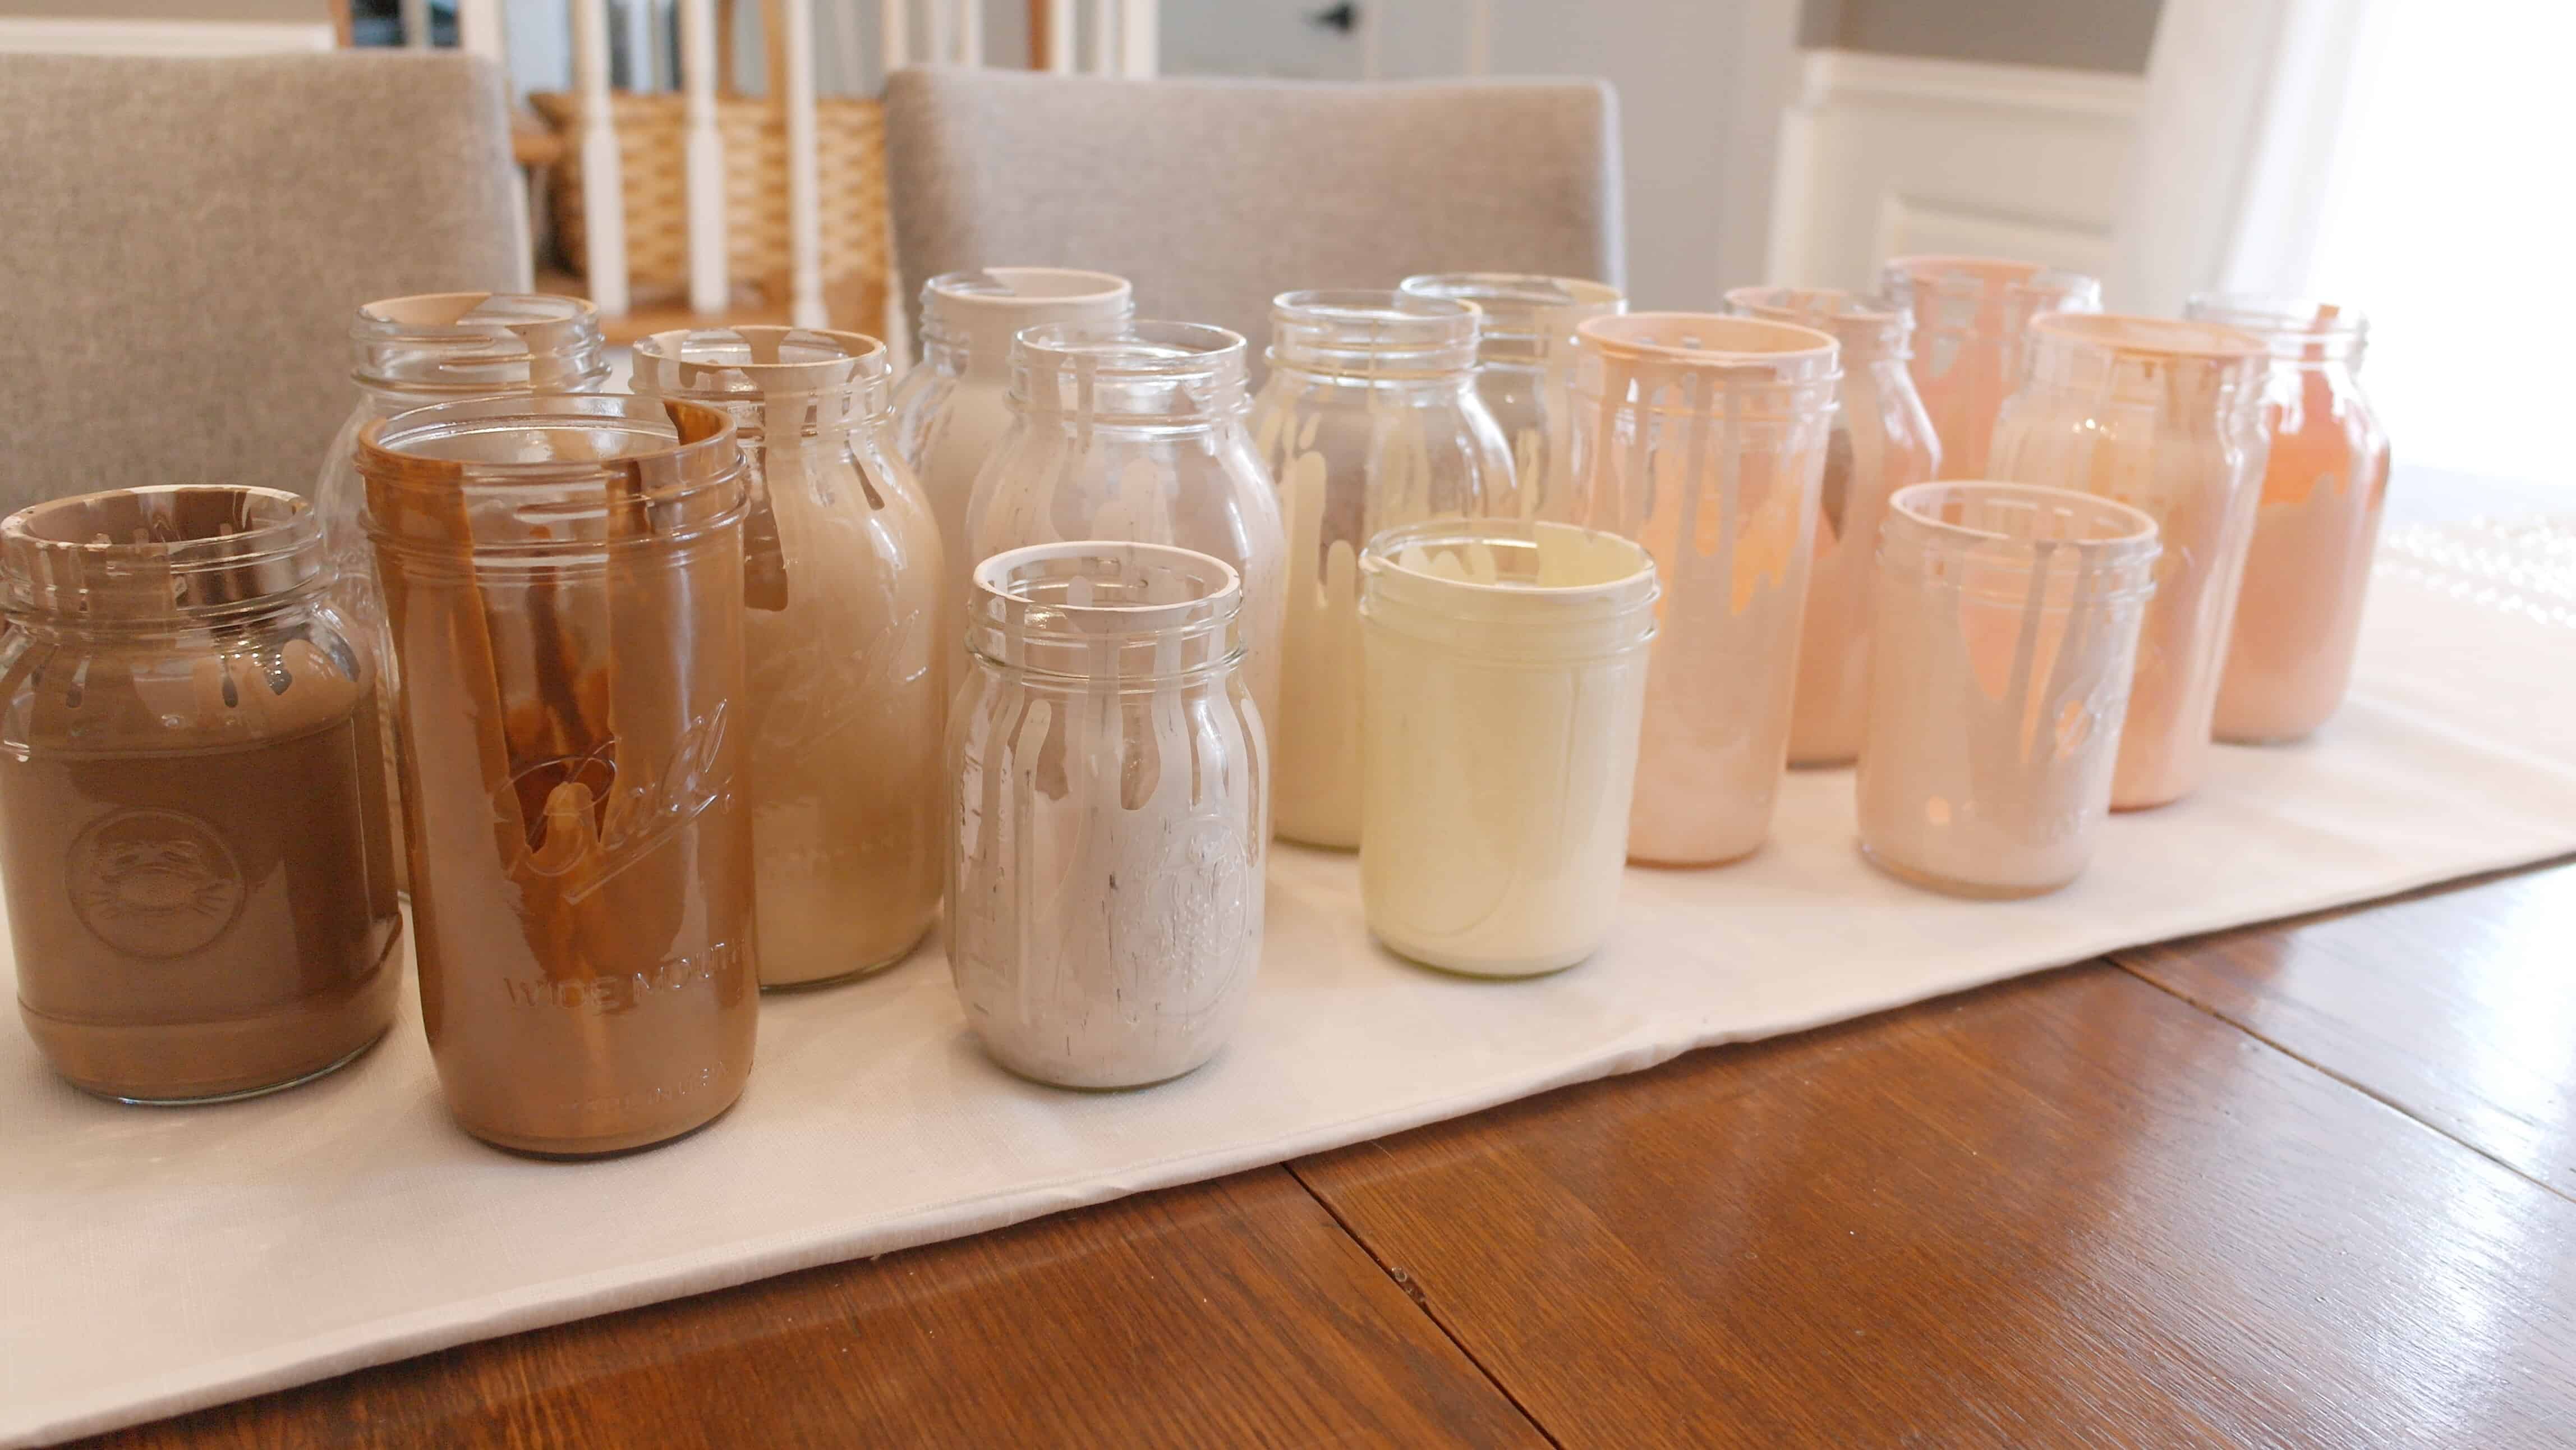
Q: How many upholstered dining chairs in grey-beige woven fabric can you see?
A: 2